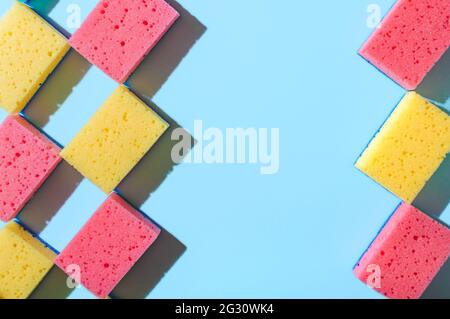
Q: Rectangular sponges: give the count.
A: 9